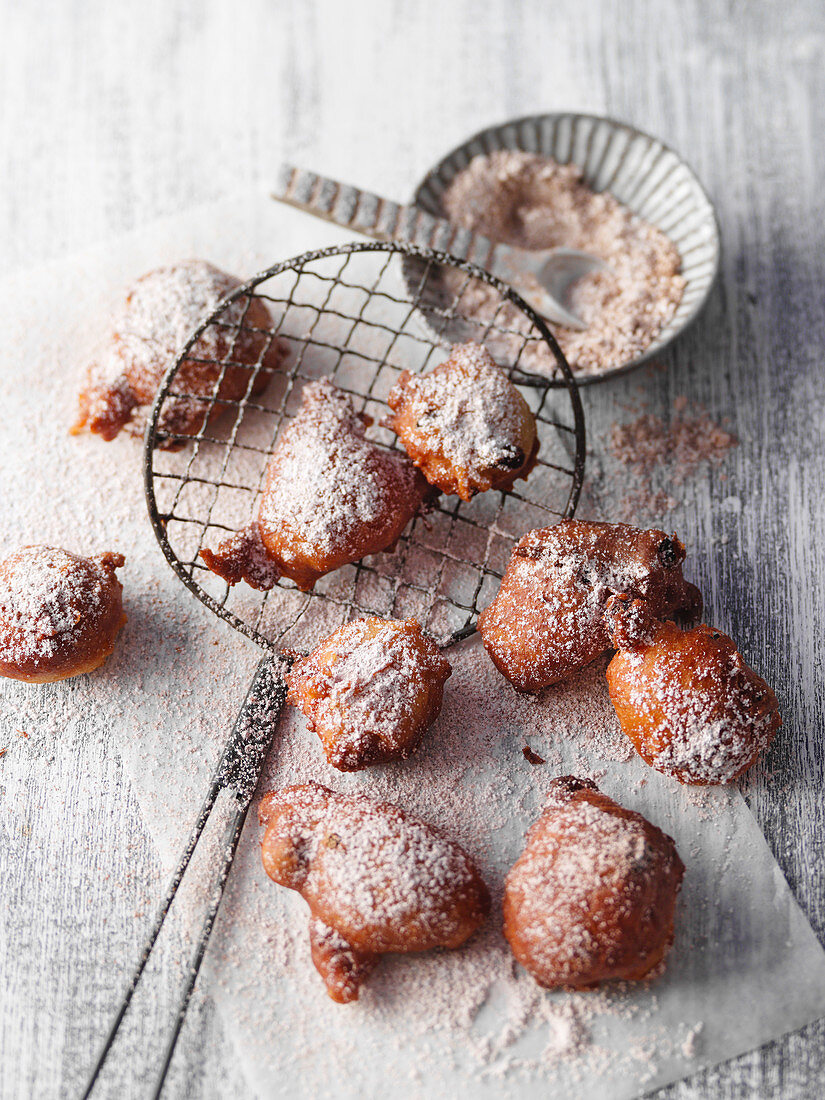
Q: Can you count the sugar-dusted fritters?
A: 9